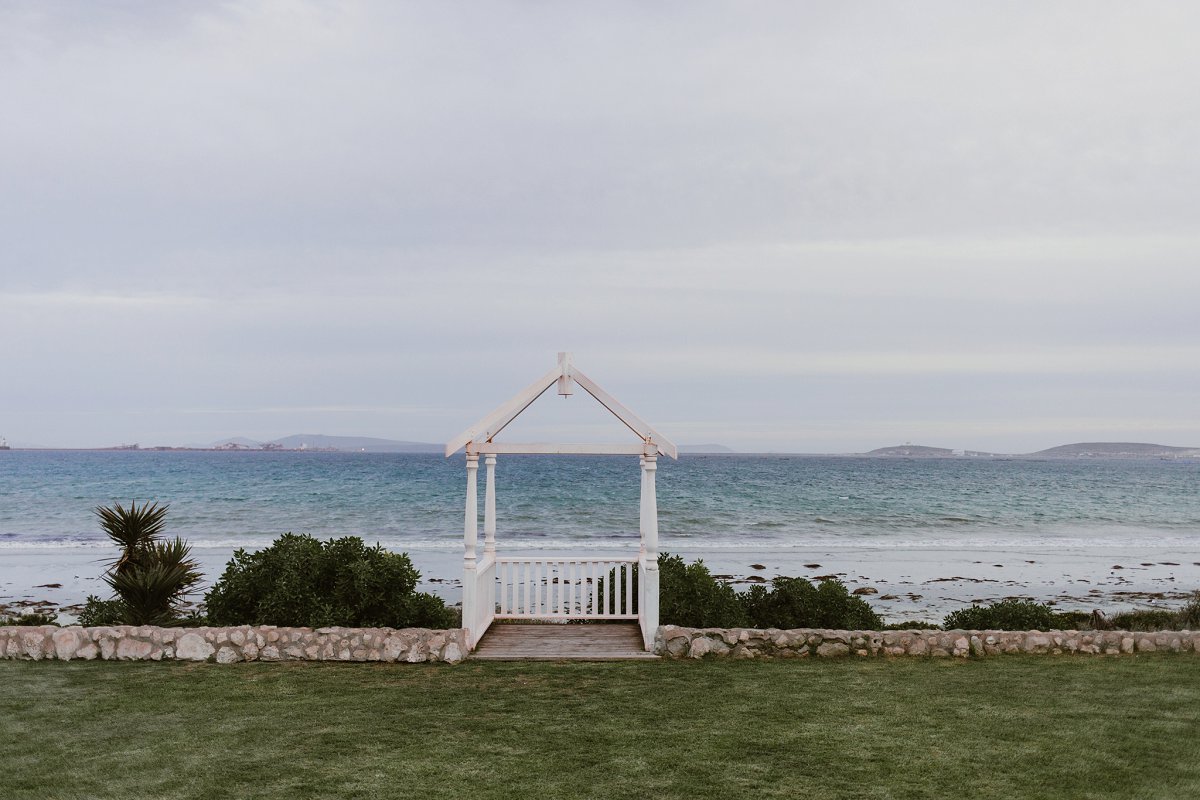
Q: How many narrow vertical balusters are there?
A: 12